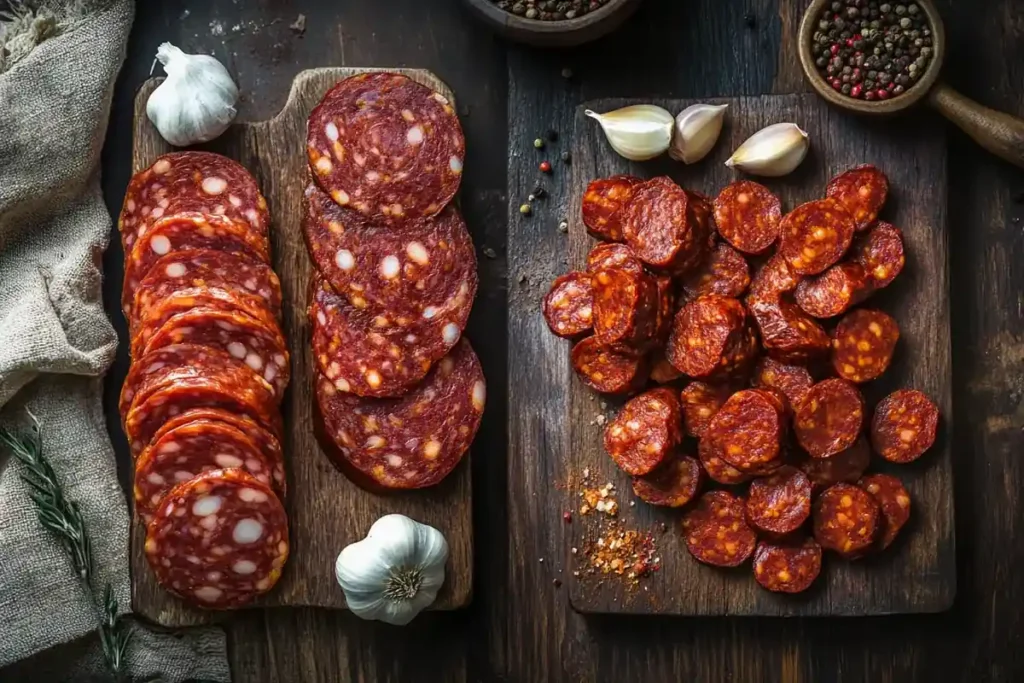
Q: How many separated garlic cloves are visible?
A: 3